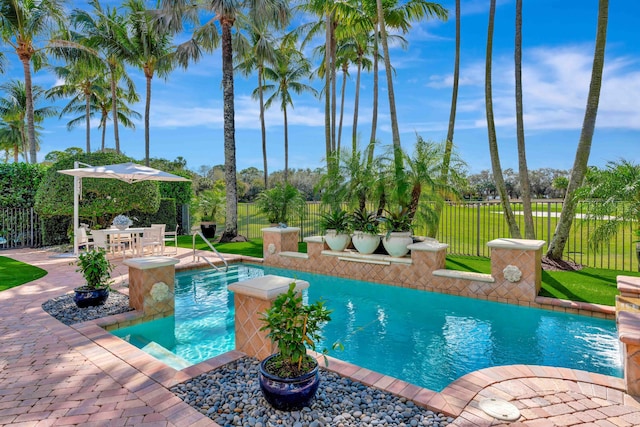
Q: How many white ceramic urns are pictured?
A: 3